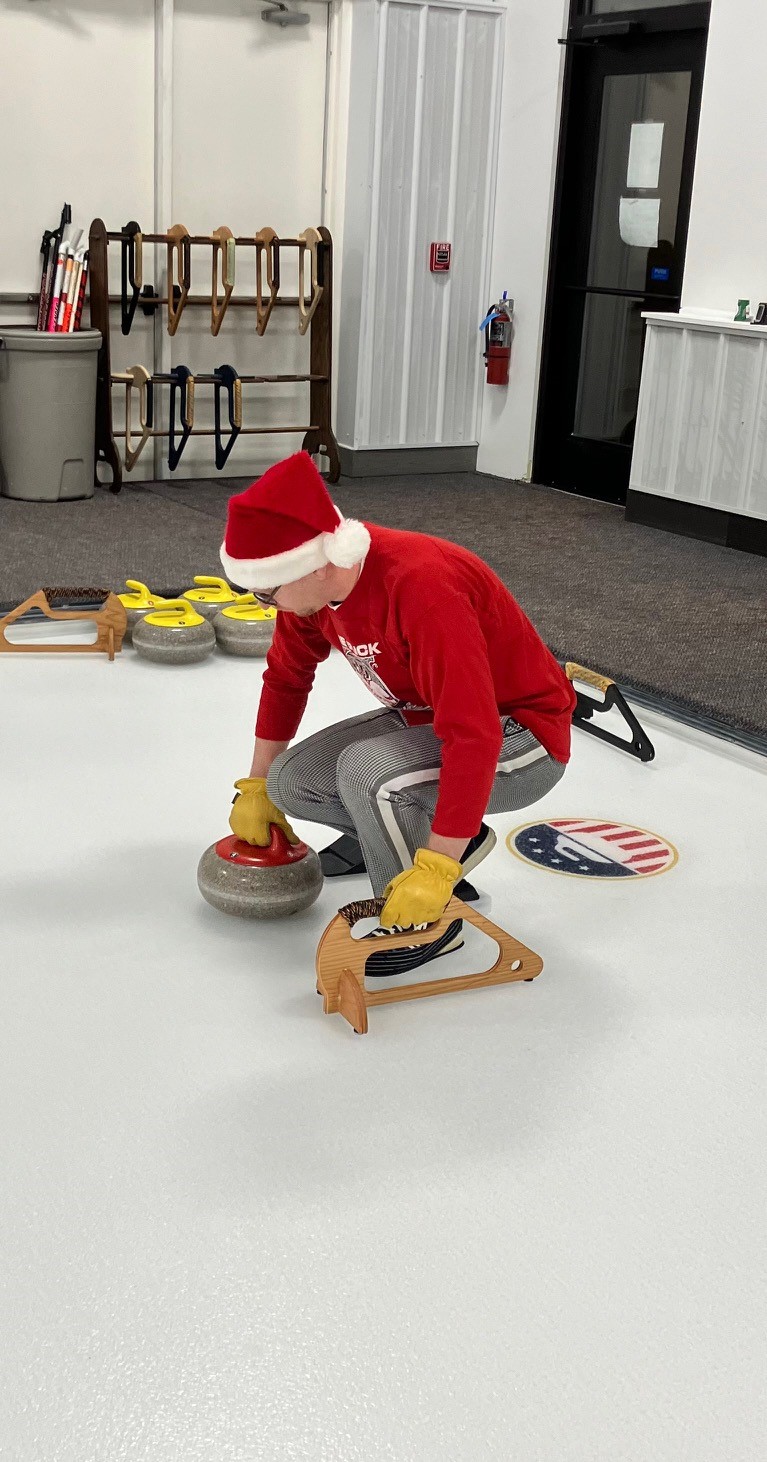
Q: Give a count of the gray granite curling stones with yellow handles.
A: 4